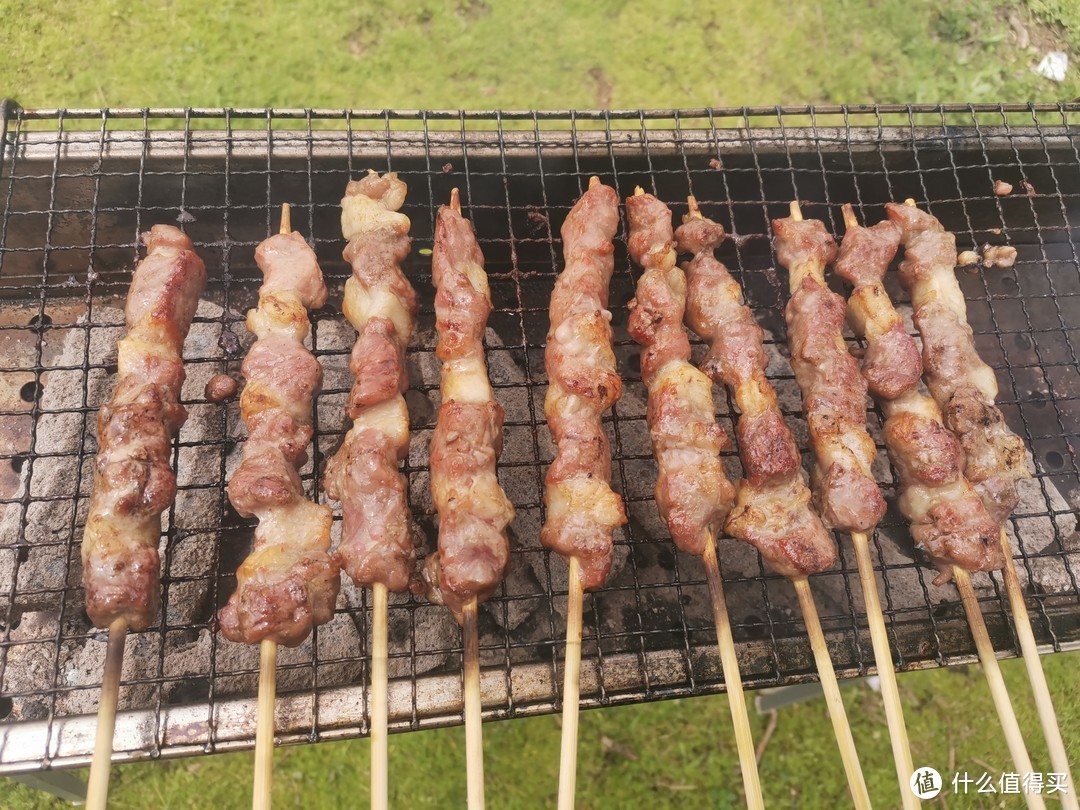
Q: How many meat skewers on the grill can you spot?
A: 10